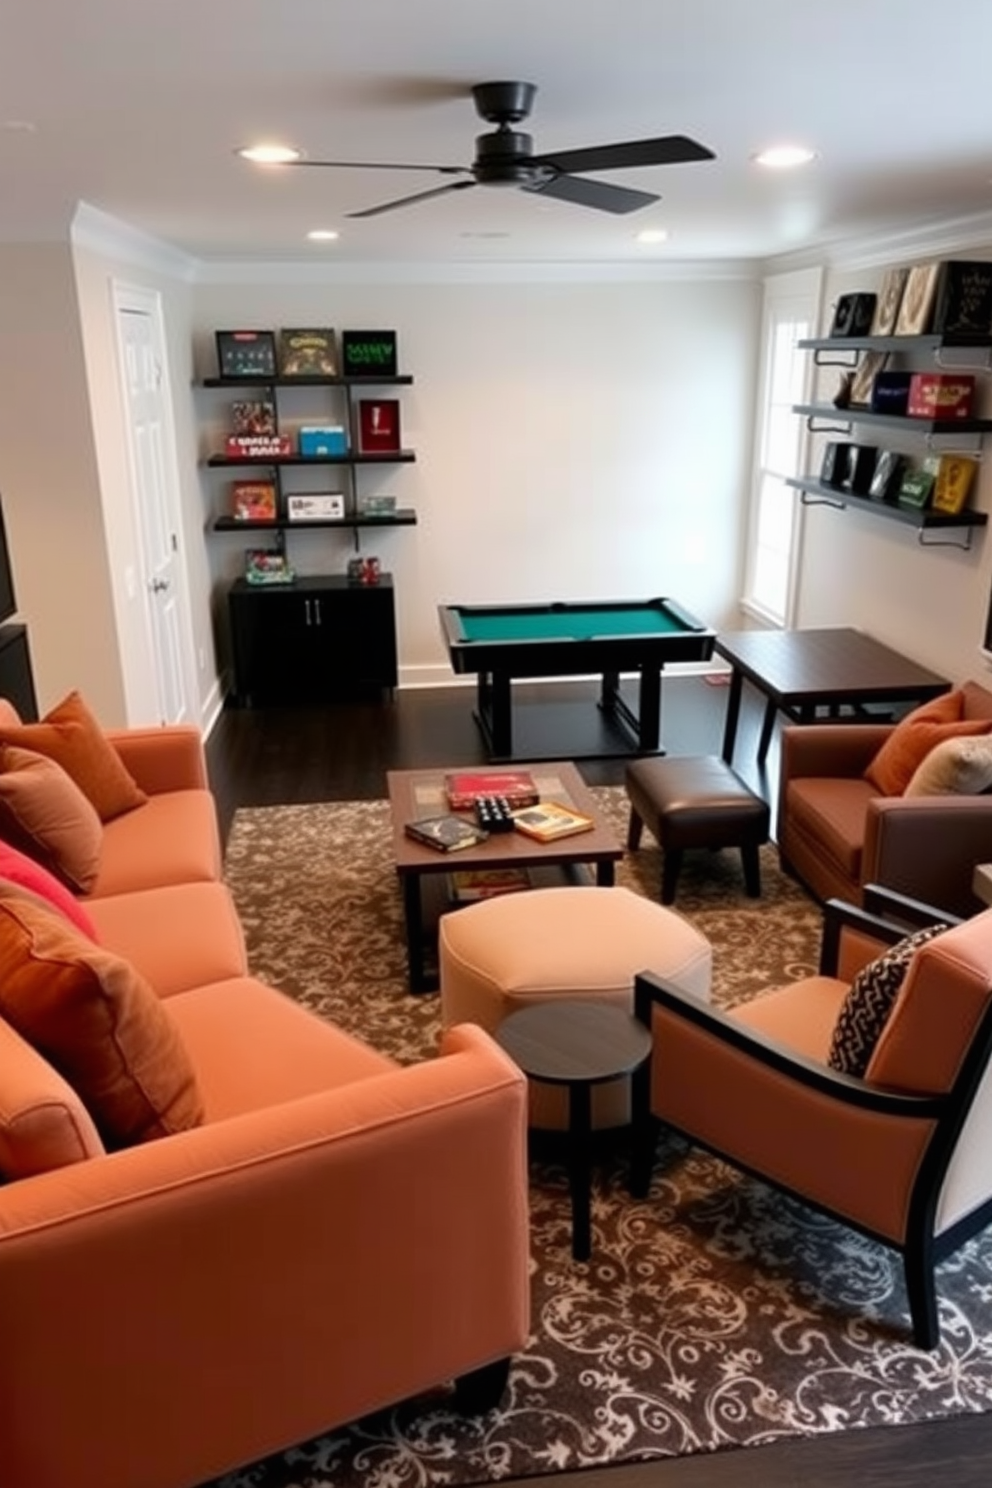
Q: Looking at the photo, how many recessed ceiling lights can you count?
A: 4